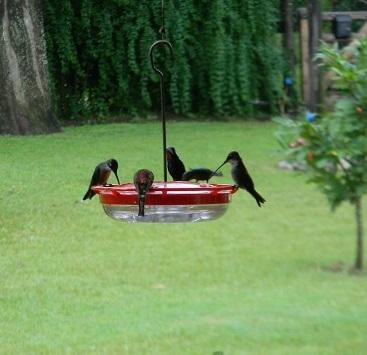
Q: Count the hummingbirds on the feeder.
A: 5